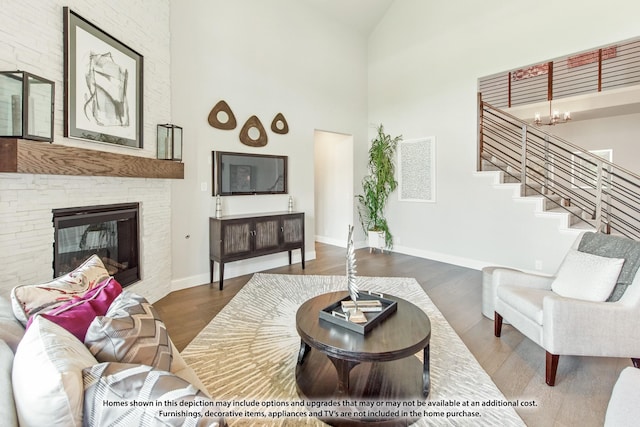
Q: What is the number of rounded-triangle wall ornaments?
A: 3